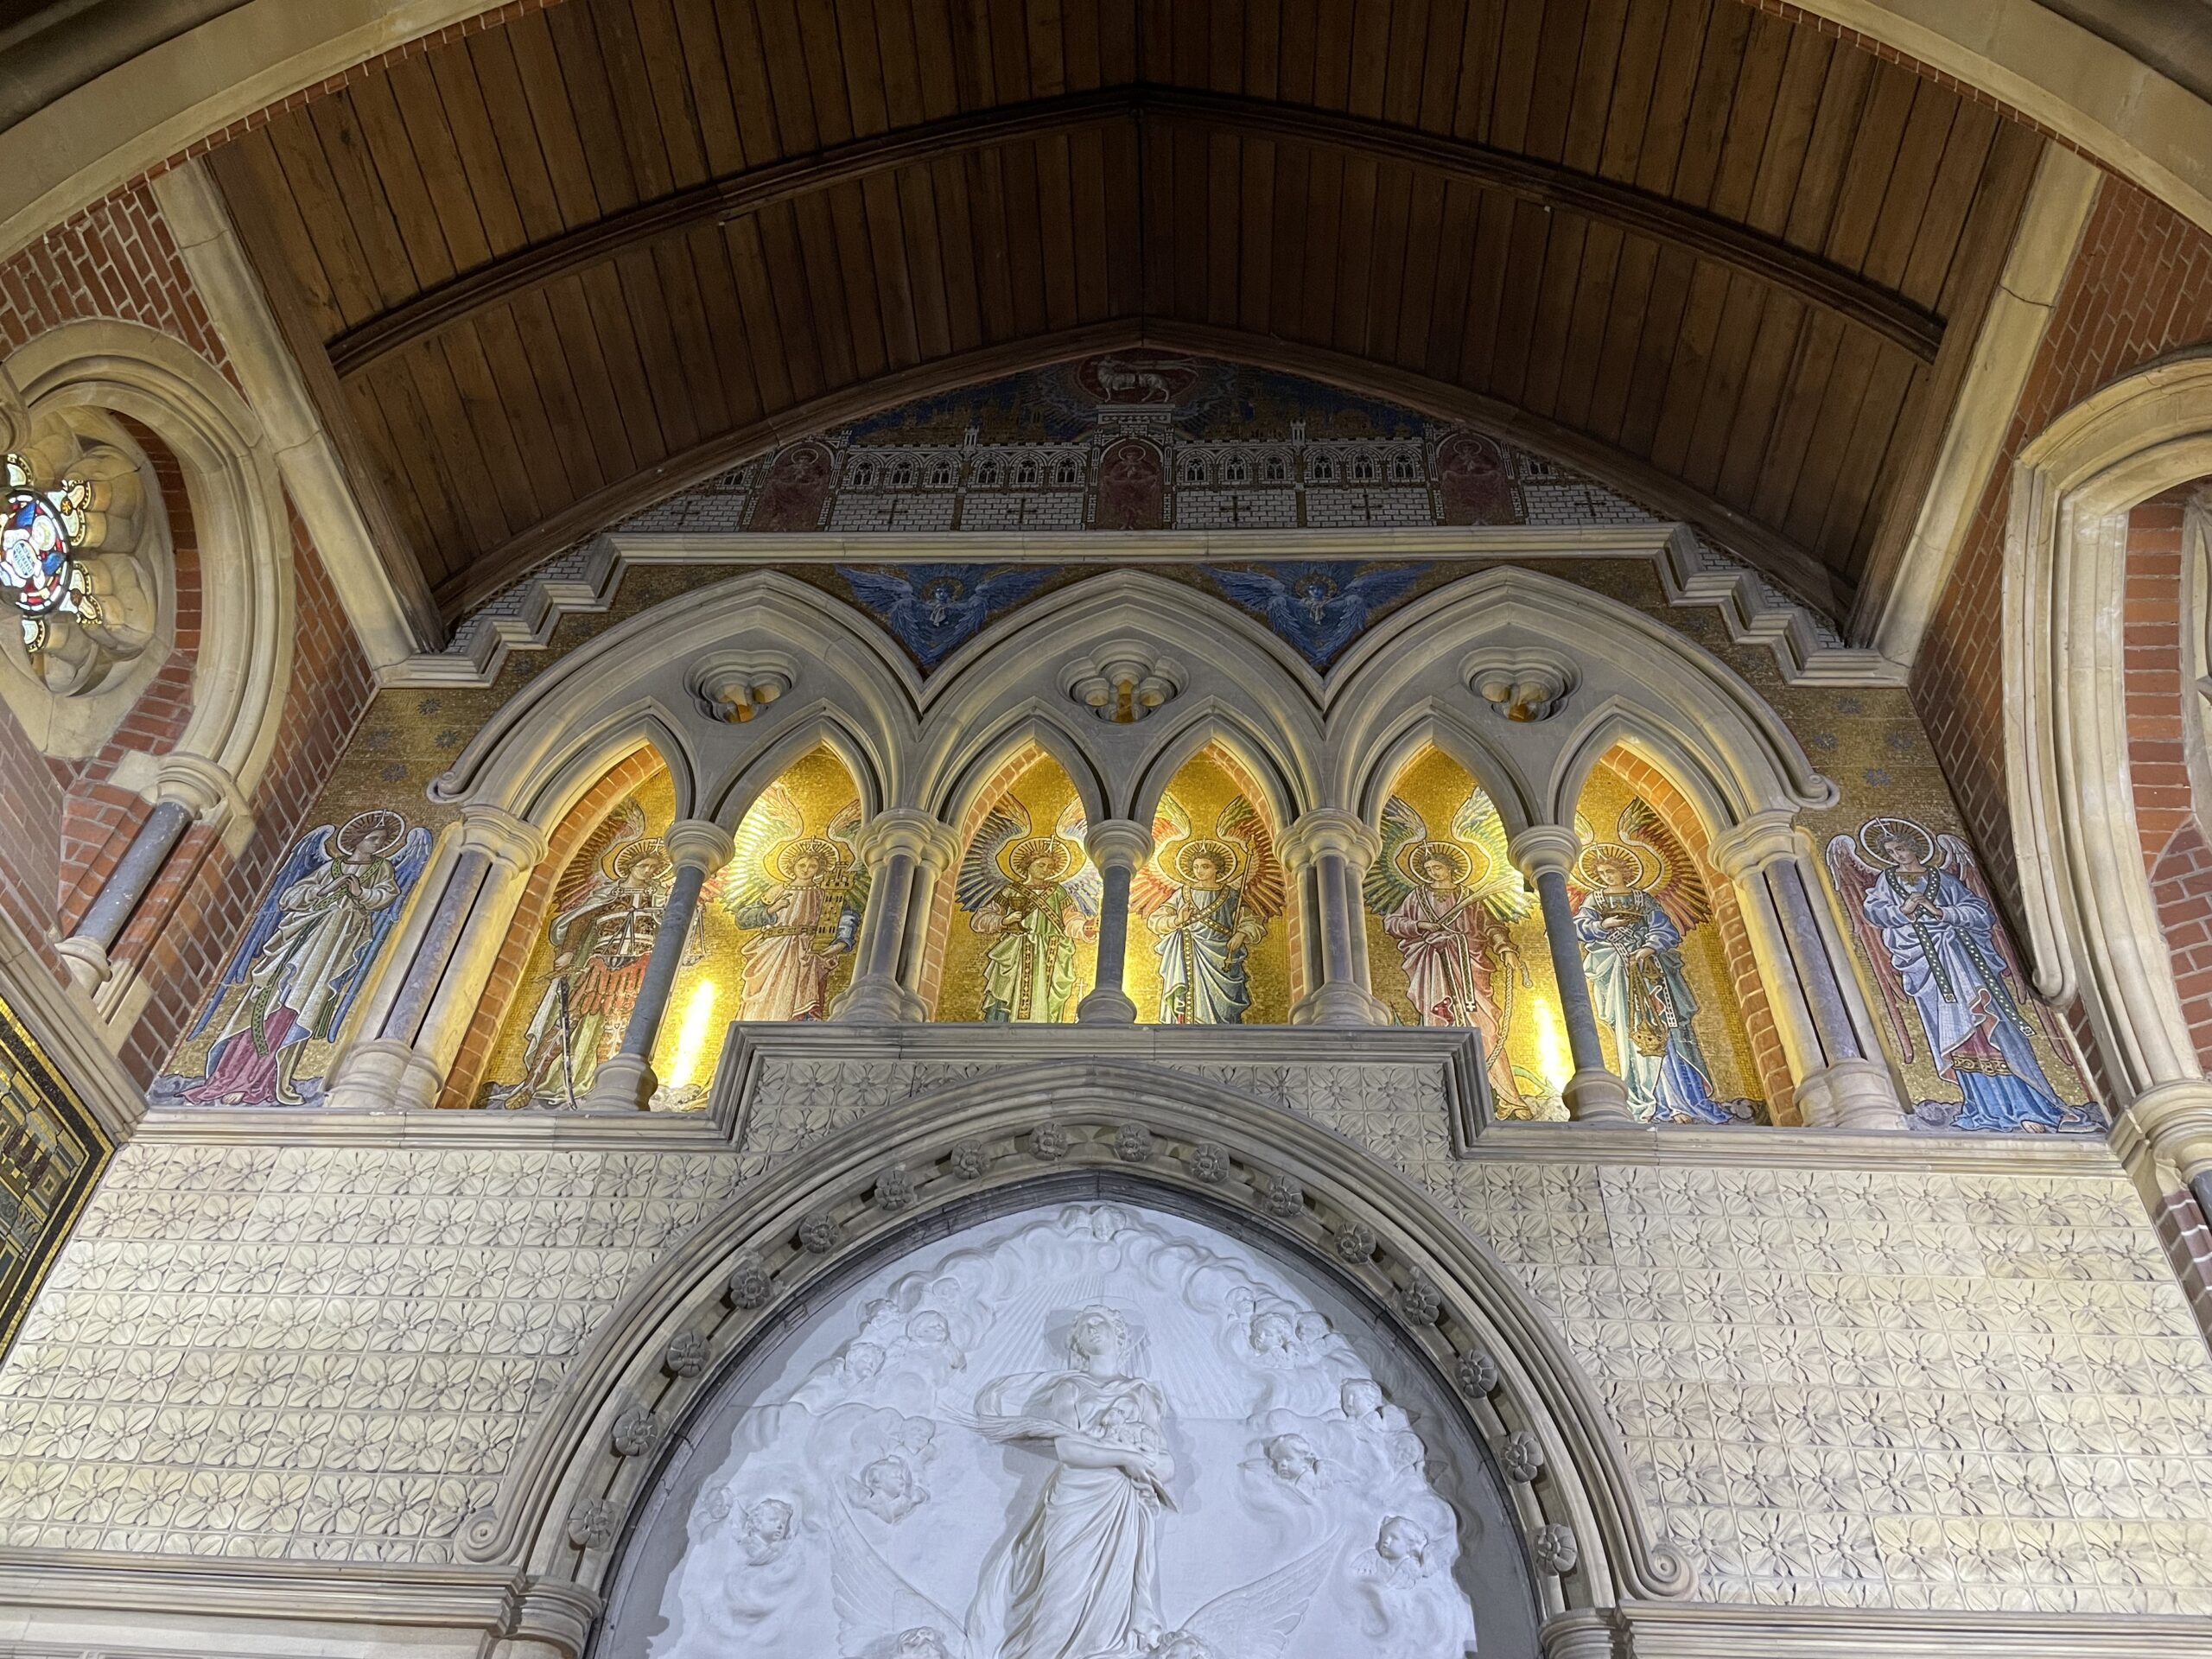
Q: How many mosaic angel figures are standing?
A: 8